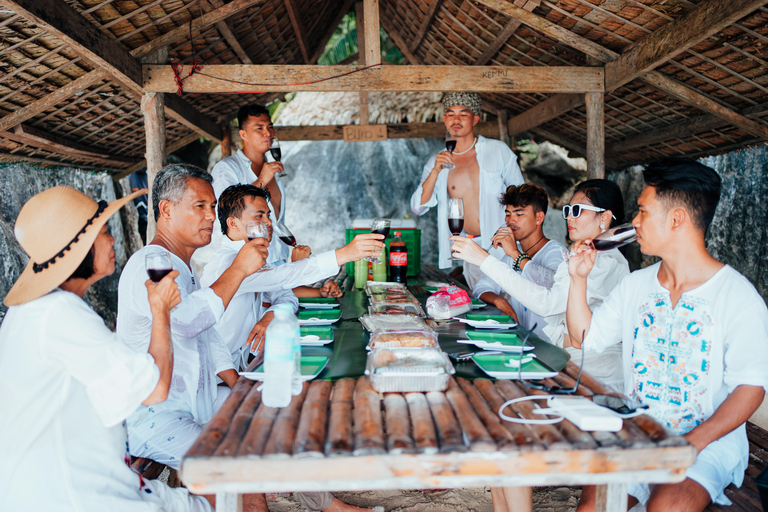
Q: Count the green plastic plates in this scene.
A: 9